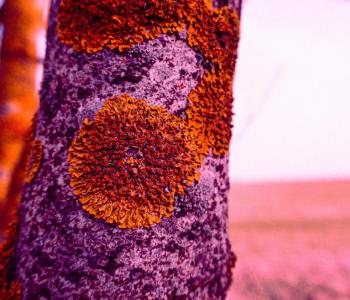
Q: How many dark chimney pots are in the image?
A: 0